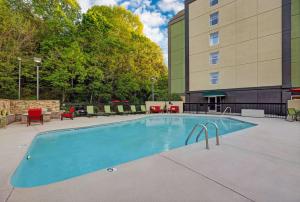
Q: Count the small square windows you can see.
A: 5